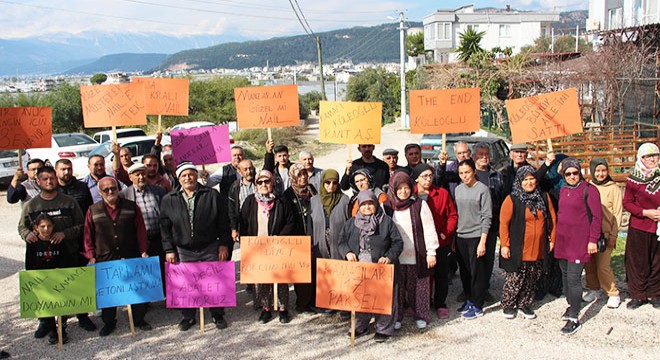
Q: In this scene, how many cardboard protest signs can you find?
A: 13